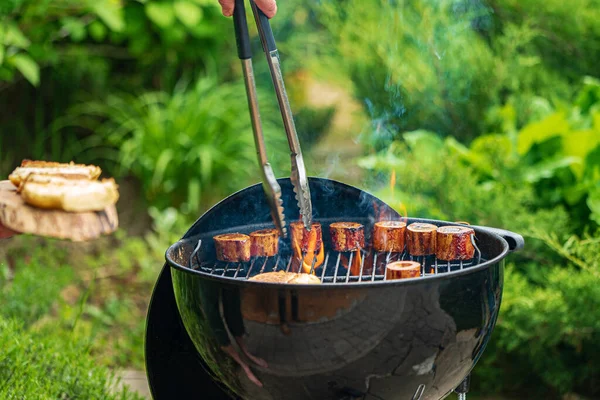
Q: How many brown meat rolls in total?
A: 8